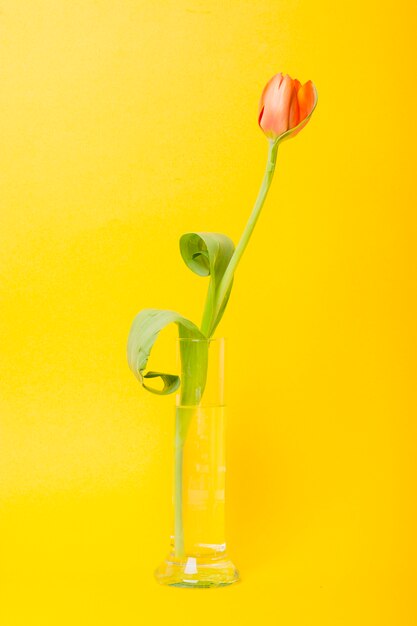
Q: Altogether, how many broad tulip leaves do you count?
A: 2